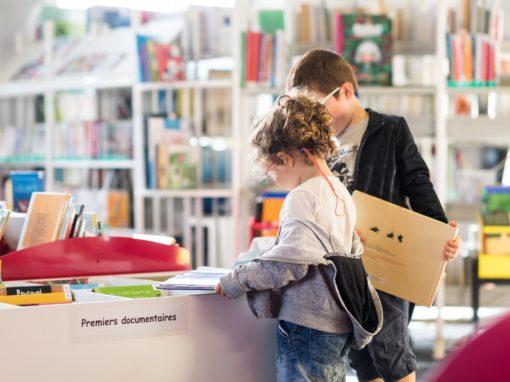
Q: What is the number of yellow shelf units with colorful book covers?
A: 1